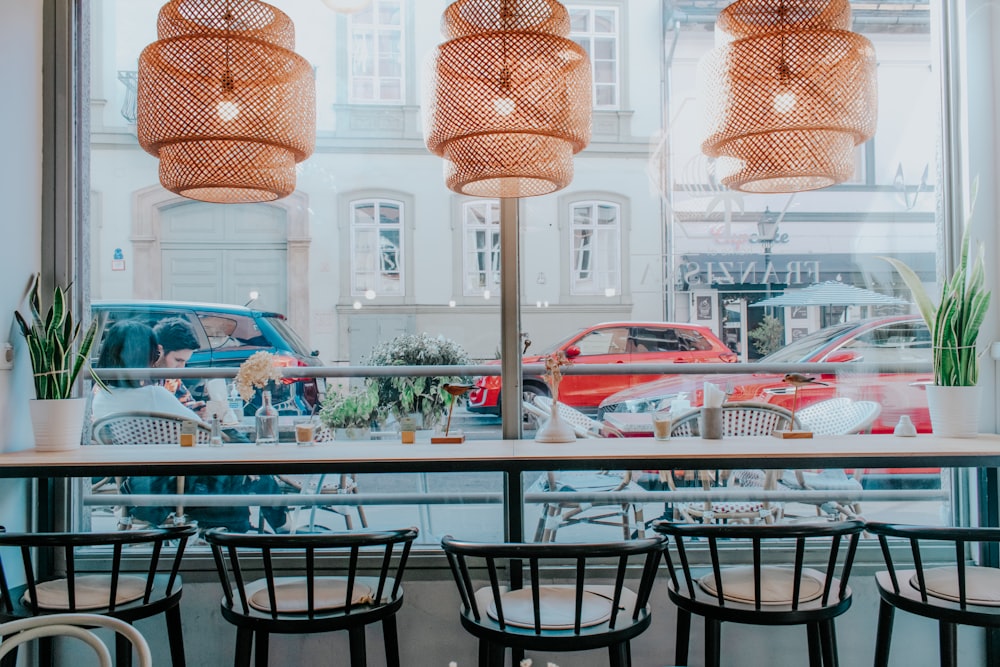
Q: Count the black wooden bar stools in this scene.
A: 5